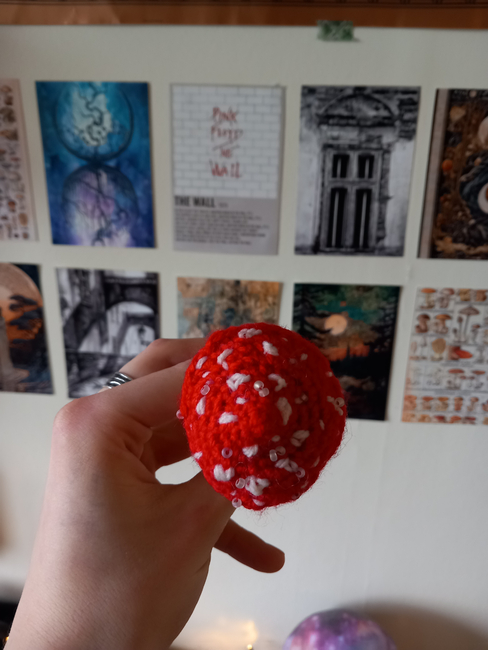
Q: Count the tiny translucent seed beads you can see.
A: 11